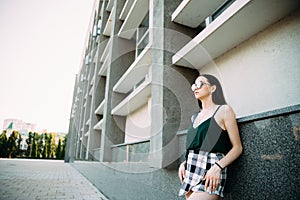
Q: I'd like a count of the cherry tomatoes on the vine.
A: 0